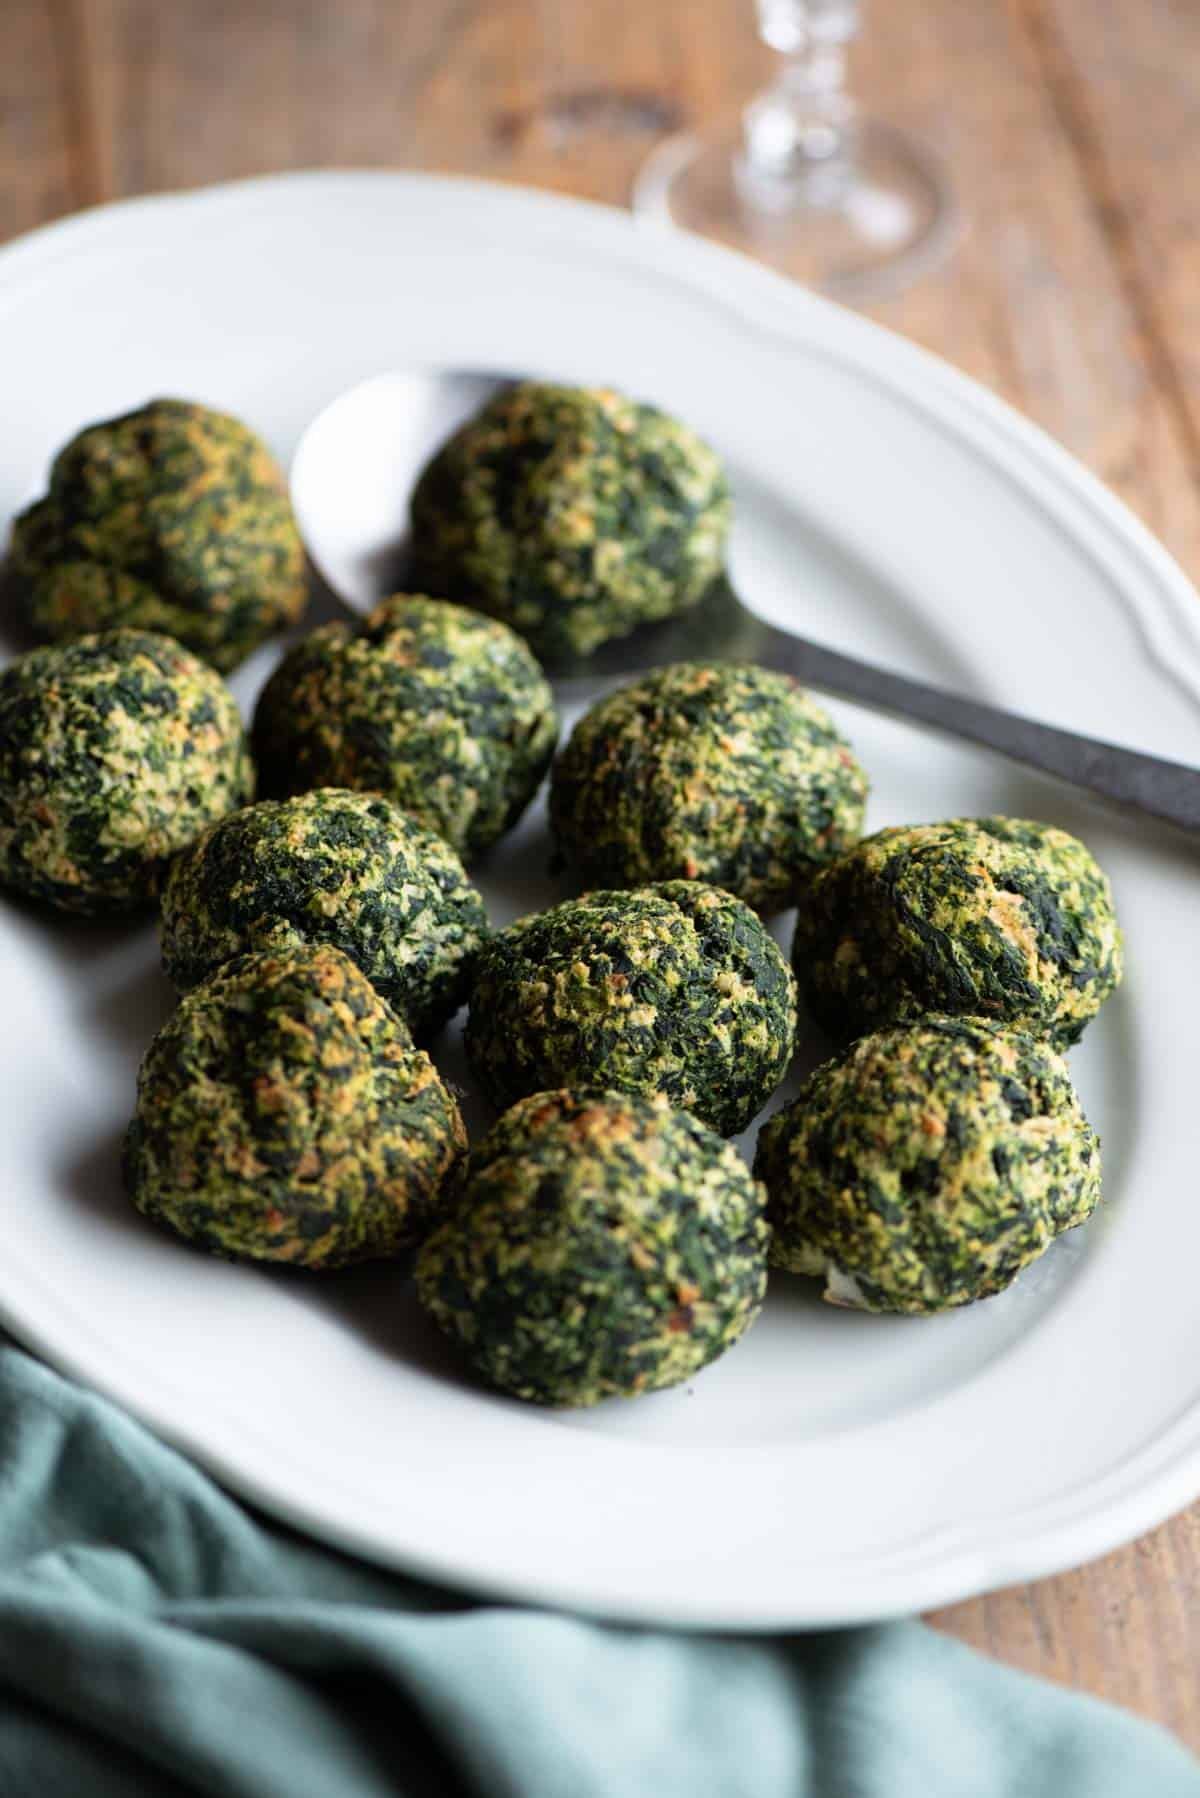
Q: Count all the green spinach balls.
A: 11